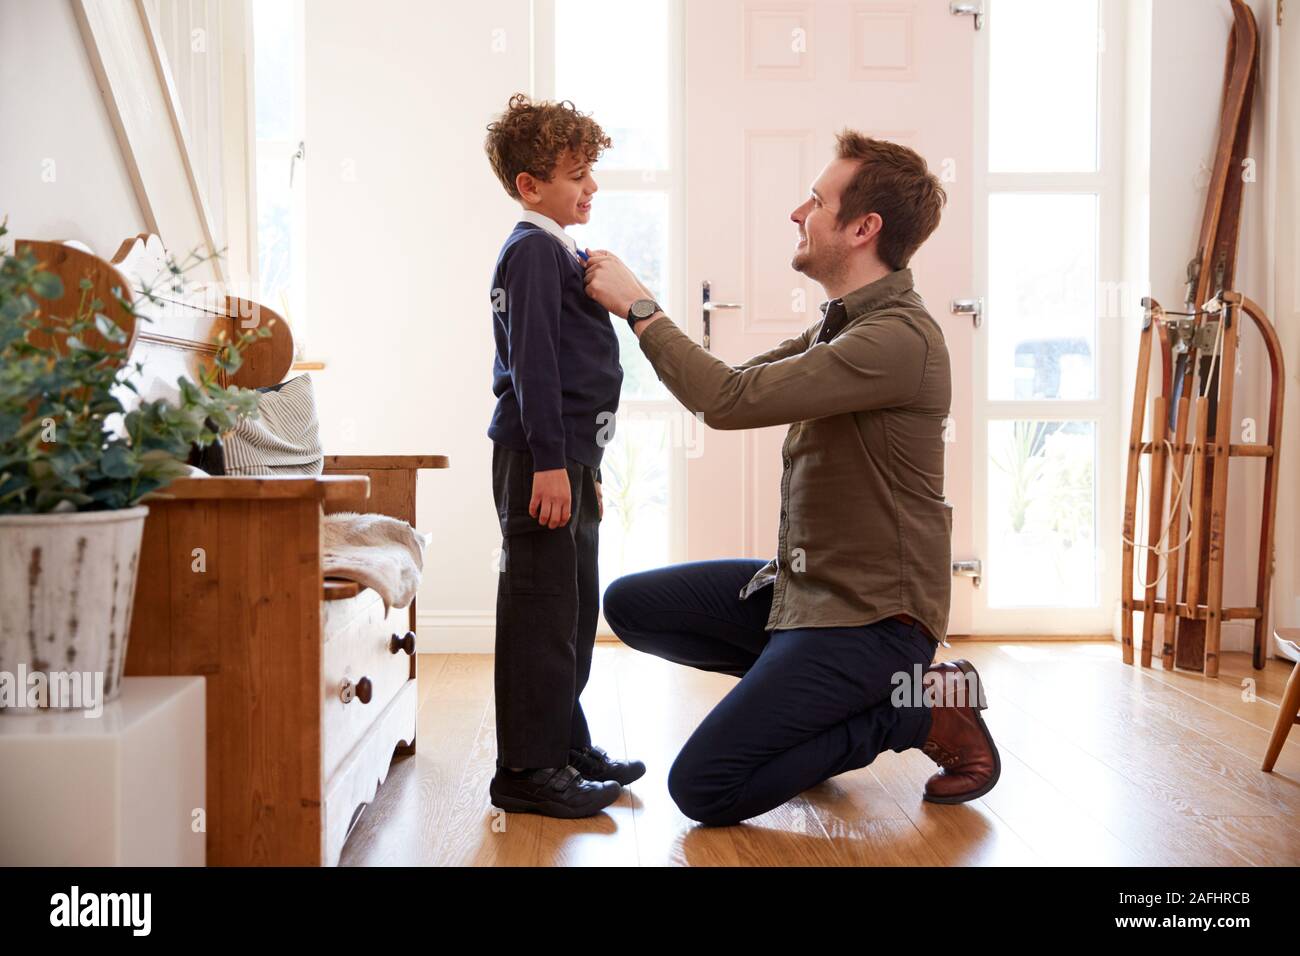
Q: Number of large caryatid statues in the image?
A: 0